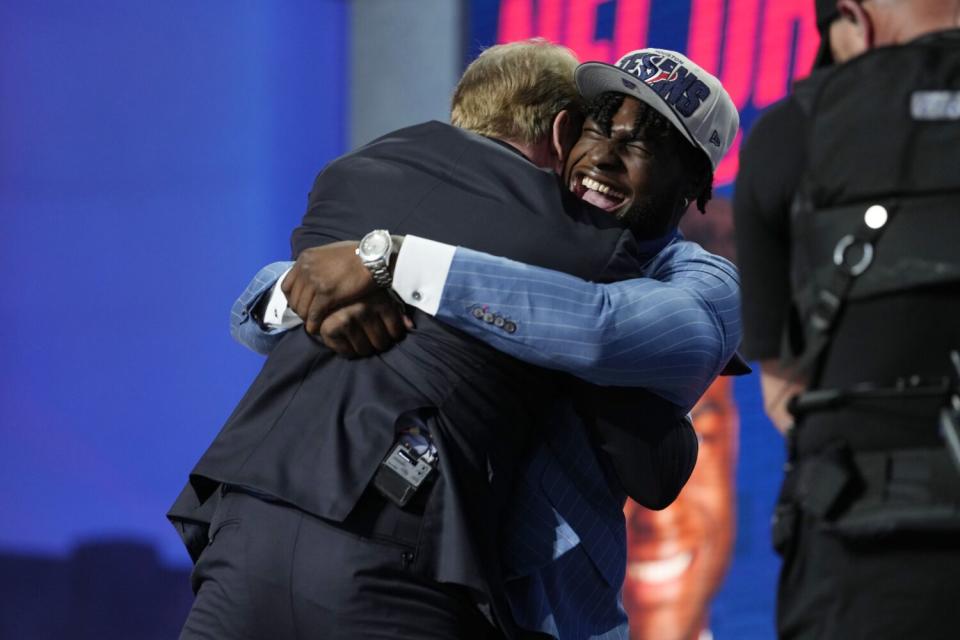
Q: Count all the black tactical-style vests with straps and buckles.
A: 1